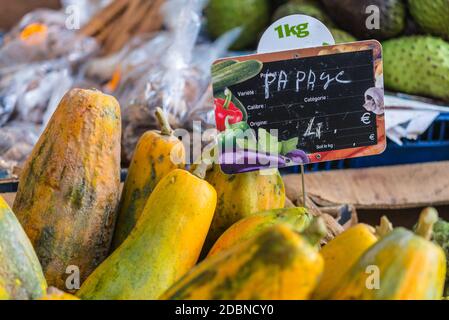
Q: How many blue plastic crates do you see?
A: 1